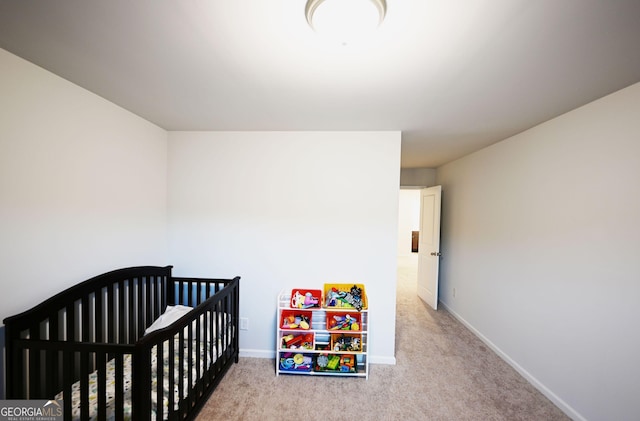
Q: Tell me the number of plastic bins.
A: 8